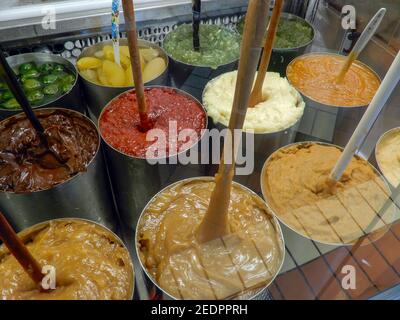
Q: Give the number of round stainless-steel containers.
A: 12